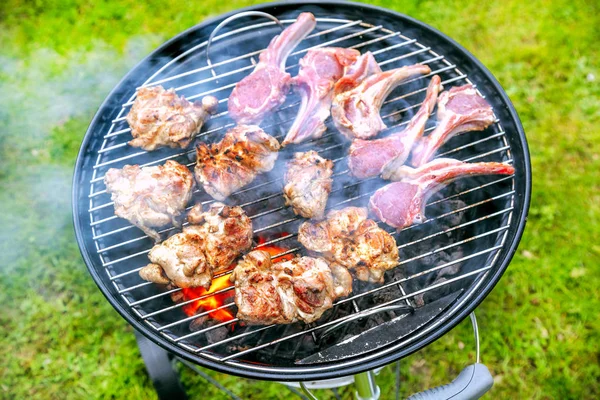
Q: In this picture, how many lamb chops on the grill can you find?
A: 6